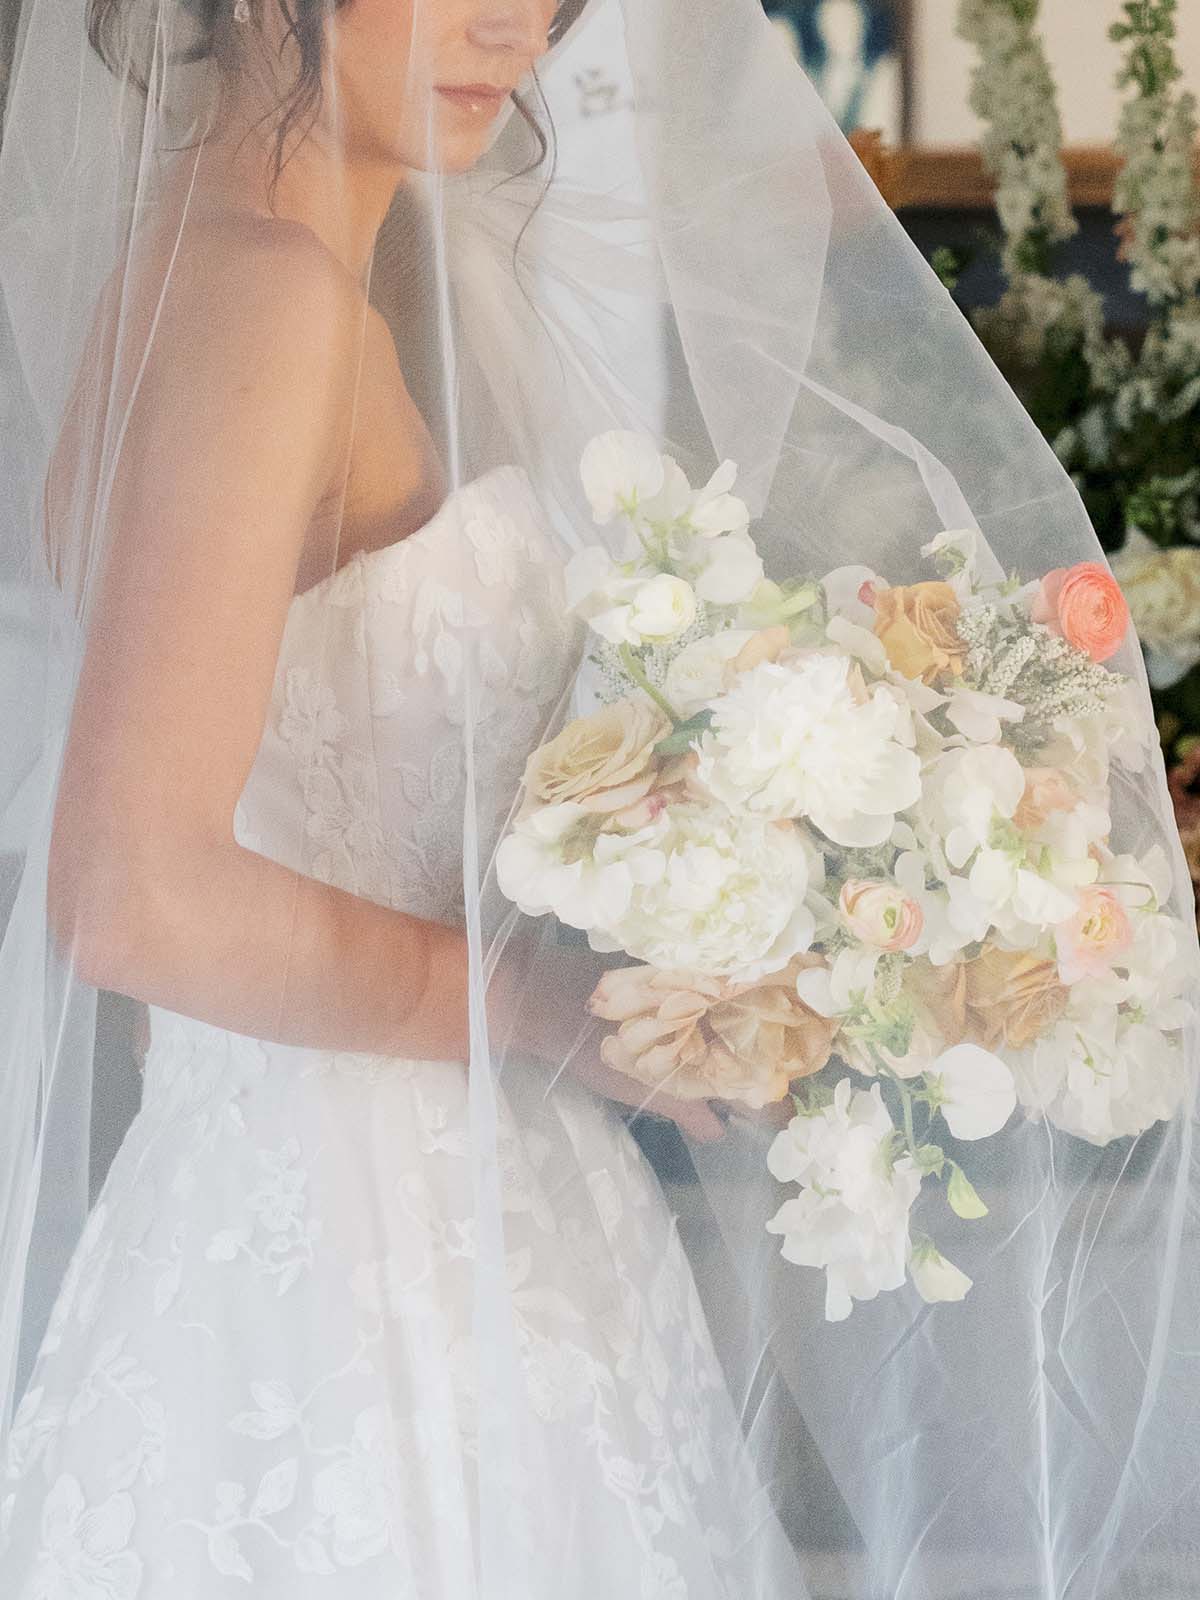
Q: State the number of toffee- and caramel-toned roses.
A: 4